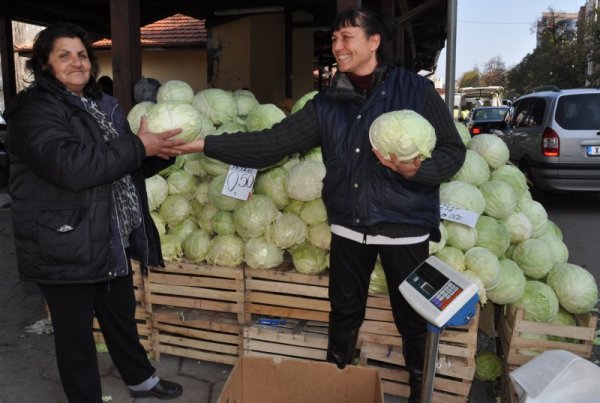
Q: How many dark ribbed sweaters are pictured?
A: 1